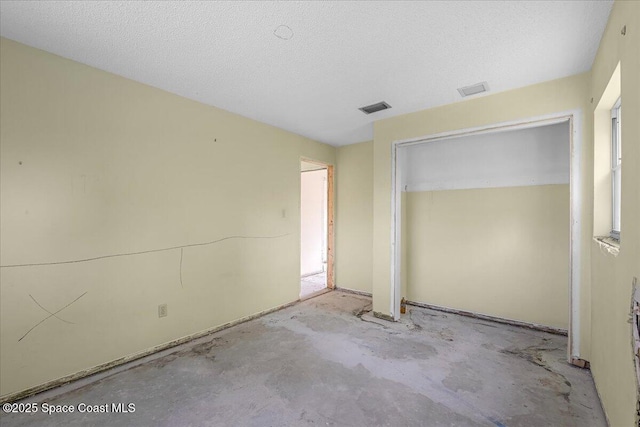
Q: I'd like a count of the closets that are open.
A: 1